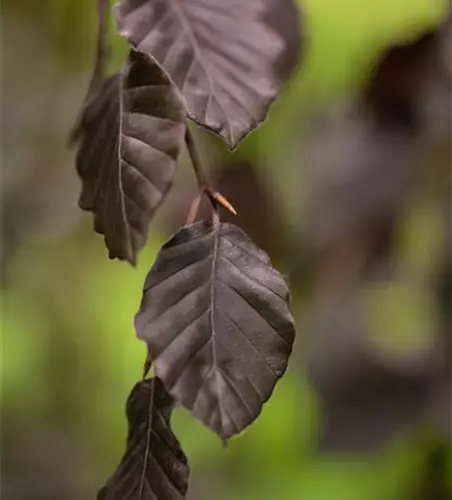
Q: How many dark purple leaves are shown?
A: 4